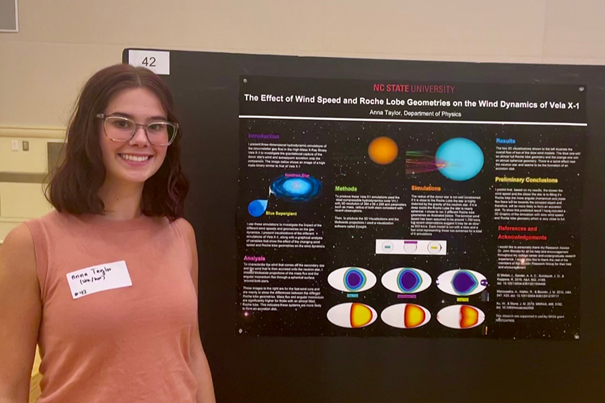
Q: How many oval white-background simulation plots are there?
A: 6